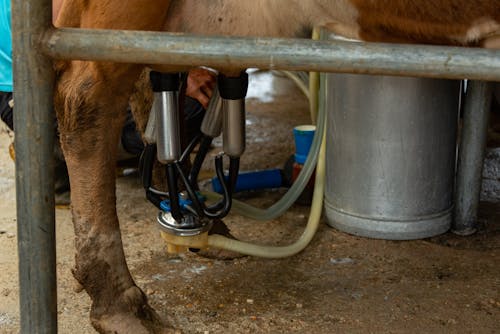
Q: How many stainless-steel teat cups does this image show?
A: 4